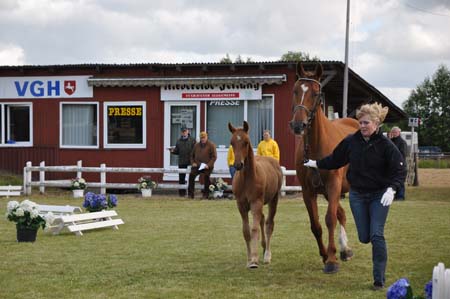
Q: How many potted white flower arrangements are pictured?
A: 4